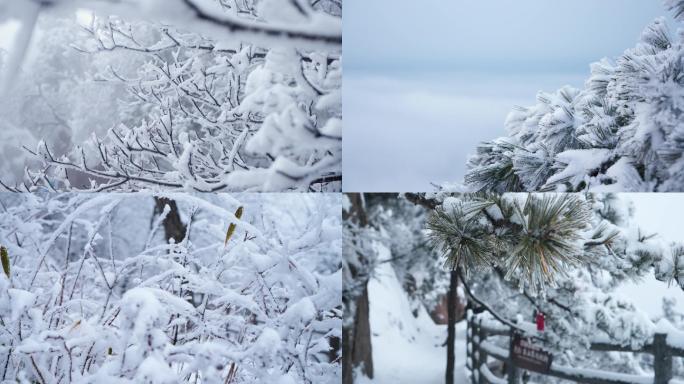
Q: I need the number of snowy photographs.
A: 4